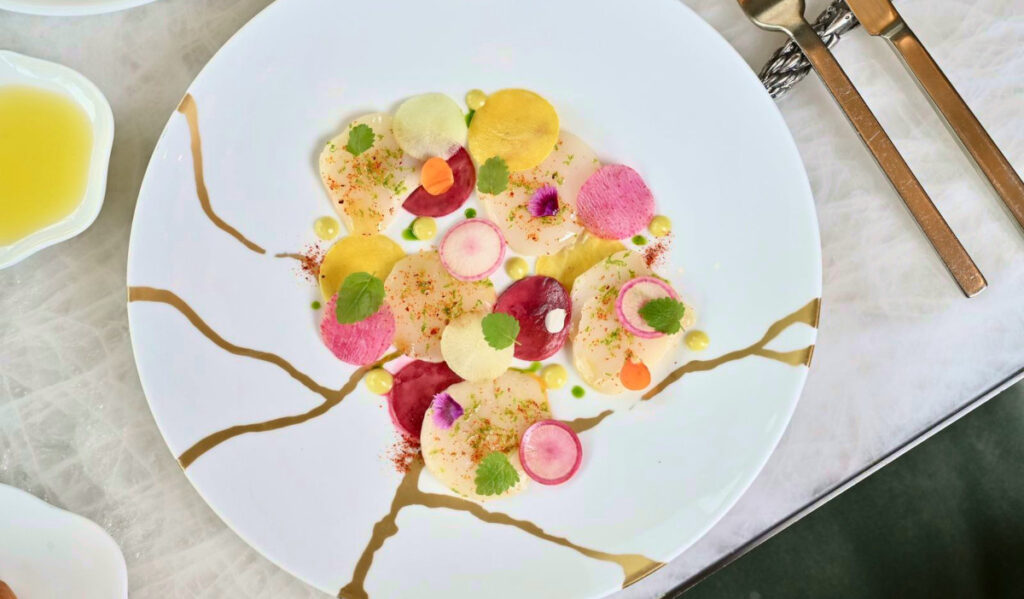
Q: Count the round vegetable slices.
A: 15